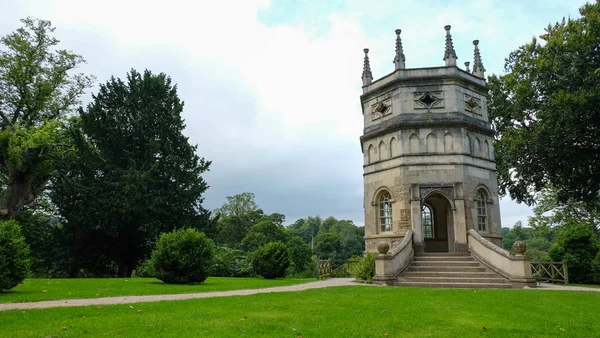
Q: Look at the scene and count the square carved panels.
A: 3